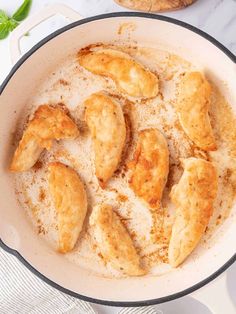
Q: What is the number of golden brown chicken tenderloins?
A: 8